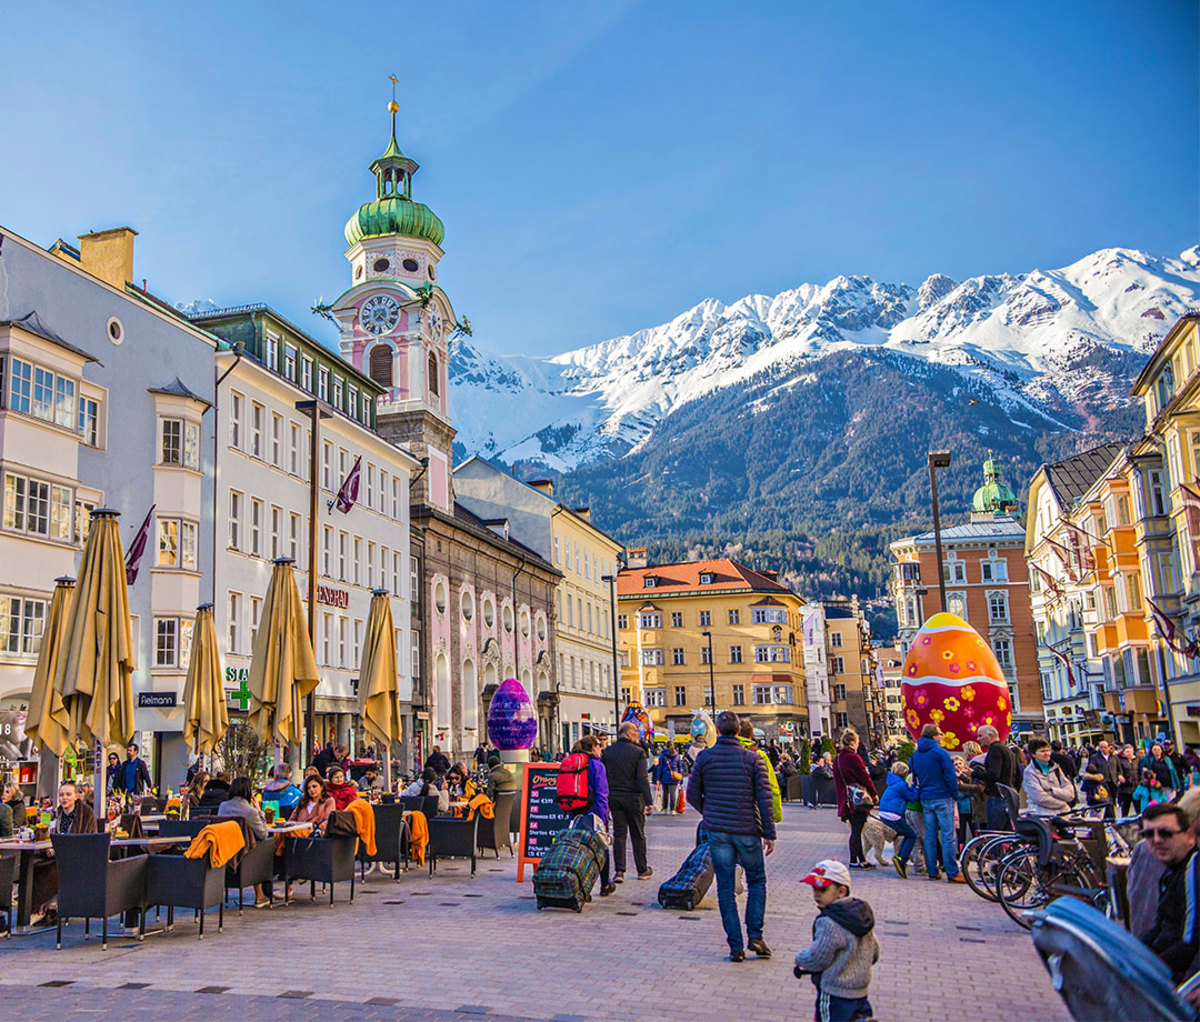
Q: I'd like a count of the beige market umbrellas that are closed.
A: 5